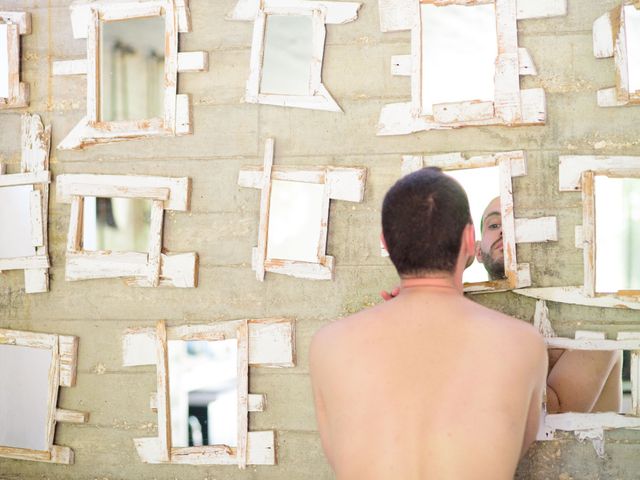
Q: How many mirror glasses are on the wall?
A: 13